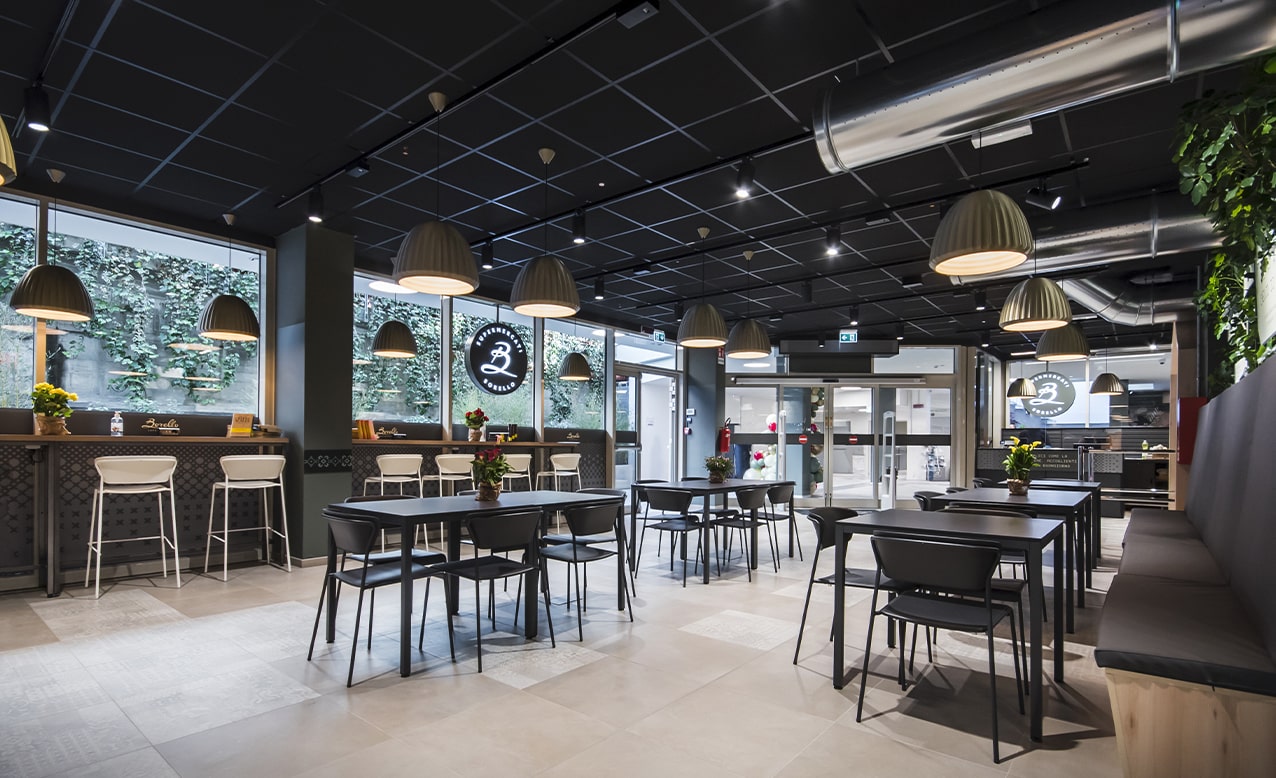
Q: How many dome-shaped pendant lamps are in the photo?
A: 14